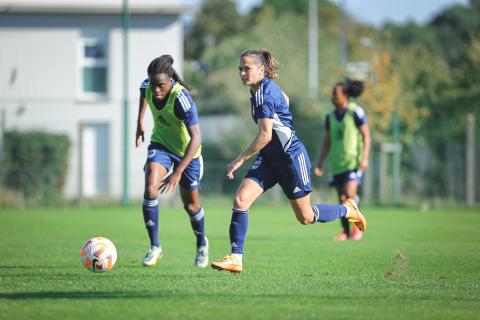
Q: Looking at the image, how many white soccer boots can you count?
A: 2